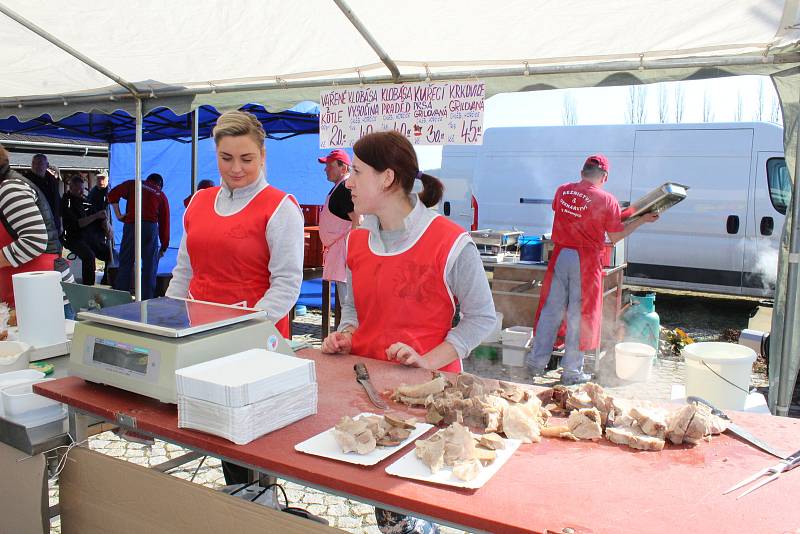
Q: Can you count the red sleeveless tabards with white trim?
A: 2